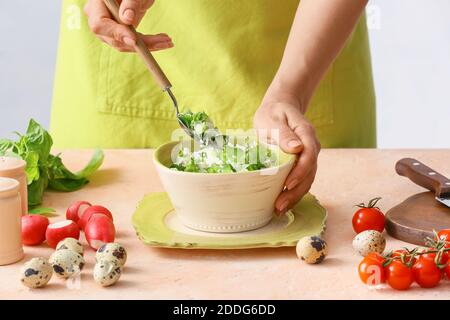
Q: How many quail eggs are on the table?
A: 7